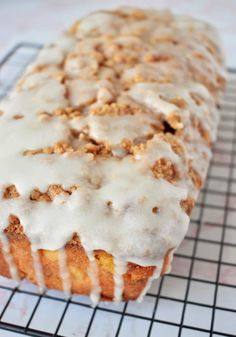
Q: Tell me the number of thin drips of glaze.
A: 6